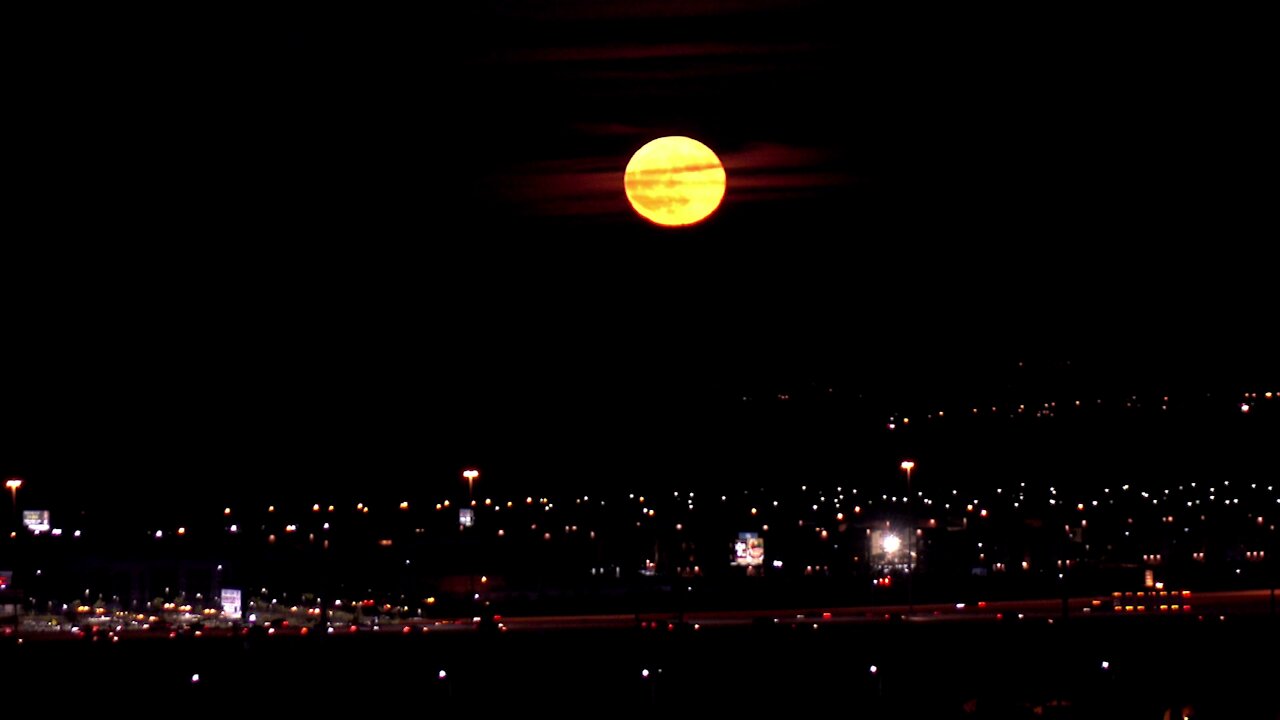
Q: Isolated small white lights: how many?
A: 5